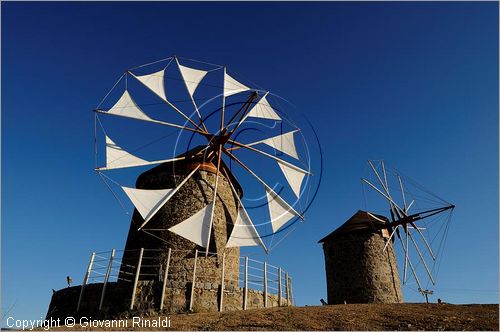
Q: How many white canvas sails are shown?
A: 12